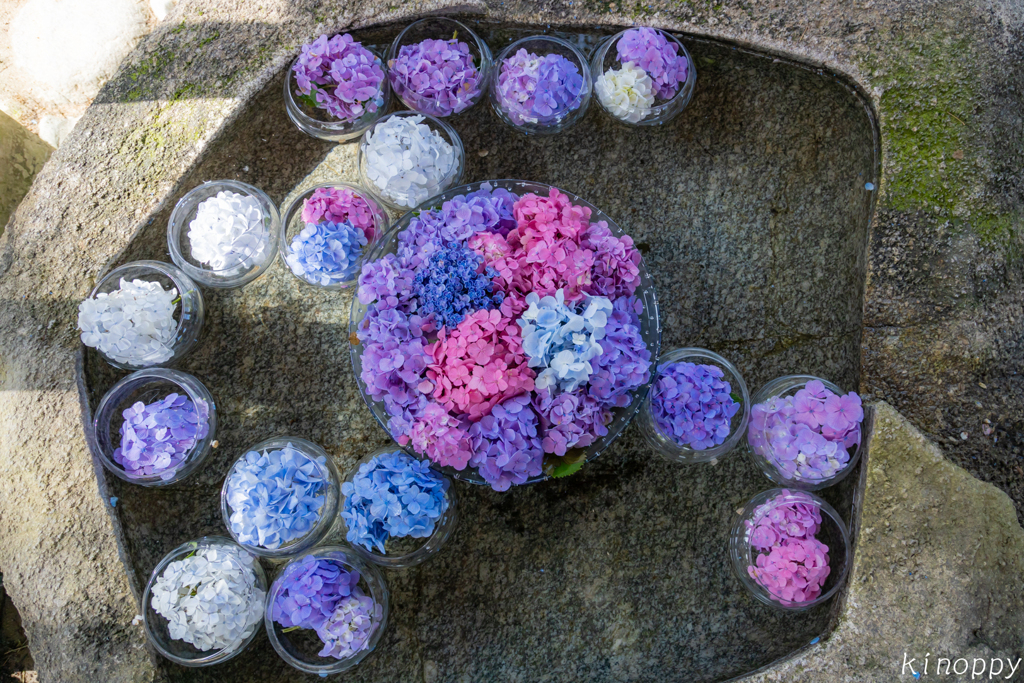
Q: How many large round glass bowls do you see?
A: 1